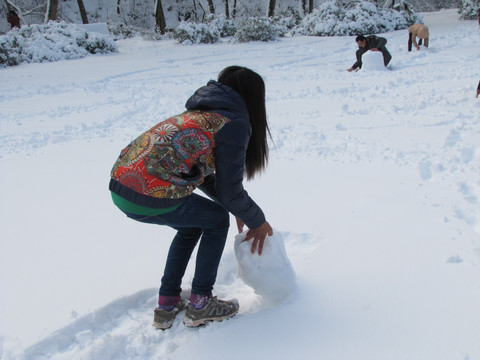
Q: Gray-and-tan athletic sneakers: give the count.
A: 2